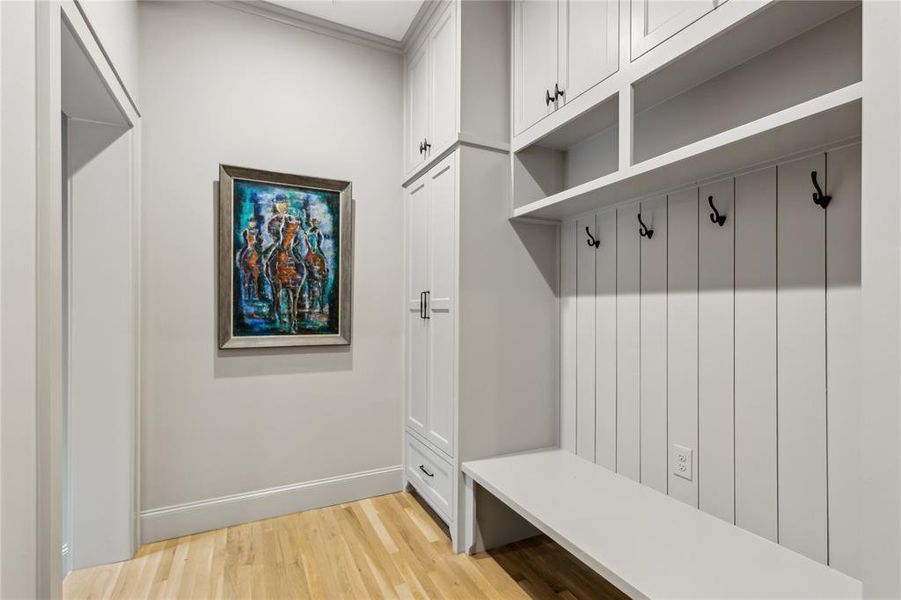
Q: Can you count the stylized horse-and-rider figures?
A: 3